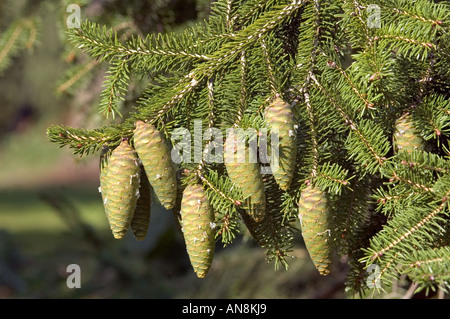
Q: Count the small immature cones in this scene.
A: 8